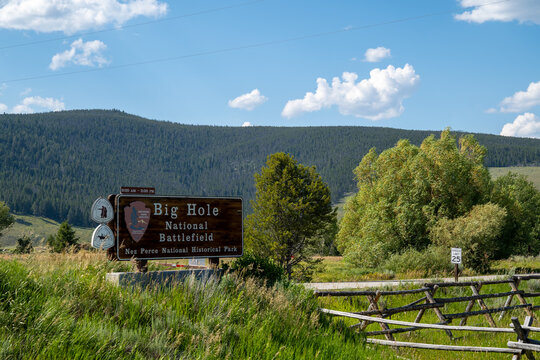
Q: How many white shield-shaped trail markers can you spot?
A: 2